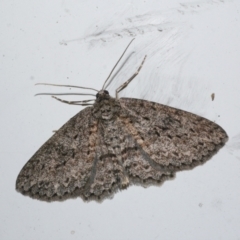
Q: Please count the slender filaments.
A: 2